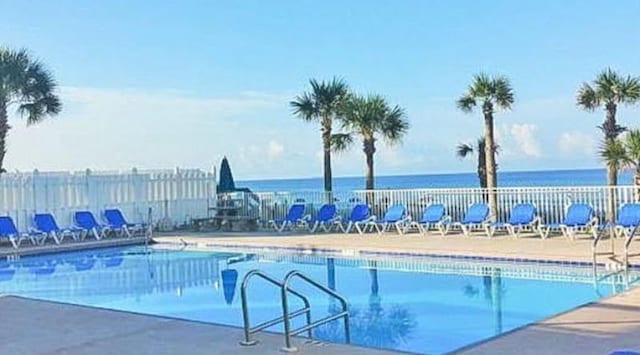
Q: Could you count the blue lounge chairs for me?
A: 13